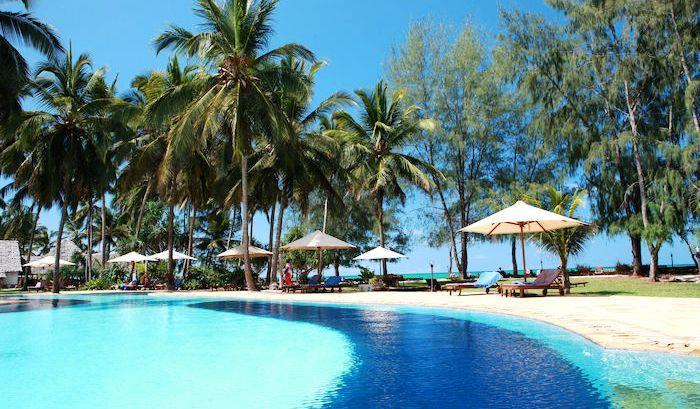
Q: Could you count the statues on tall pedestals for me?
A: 0